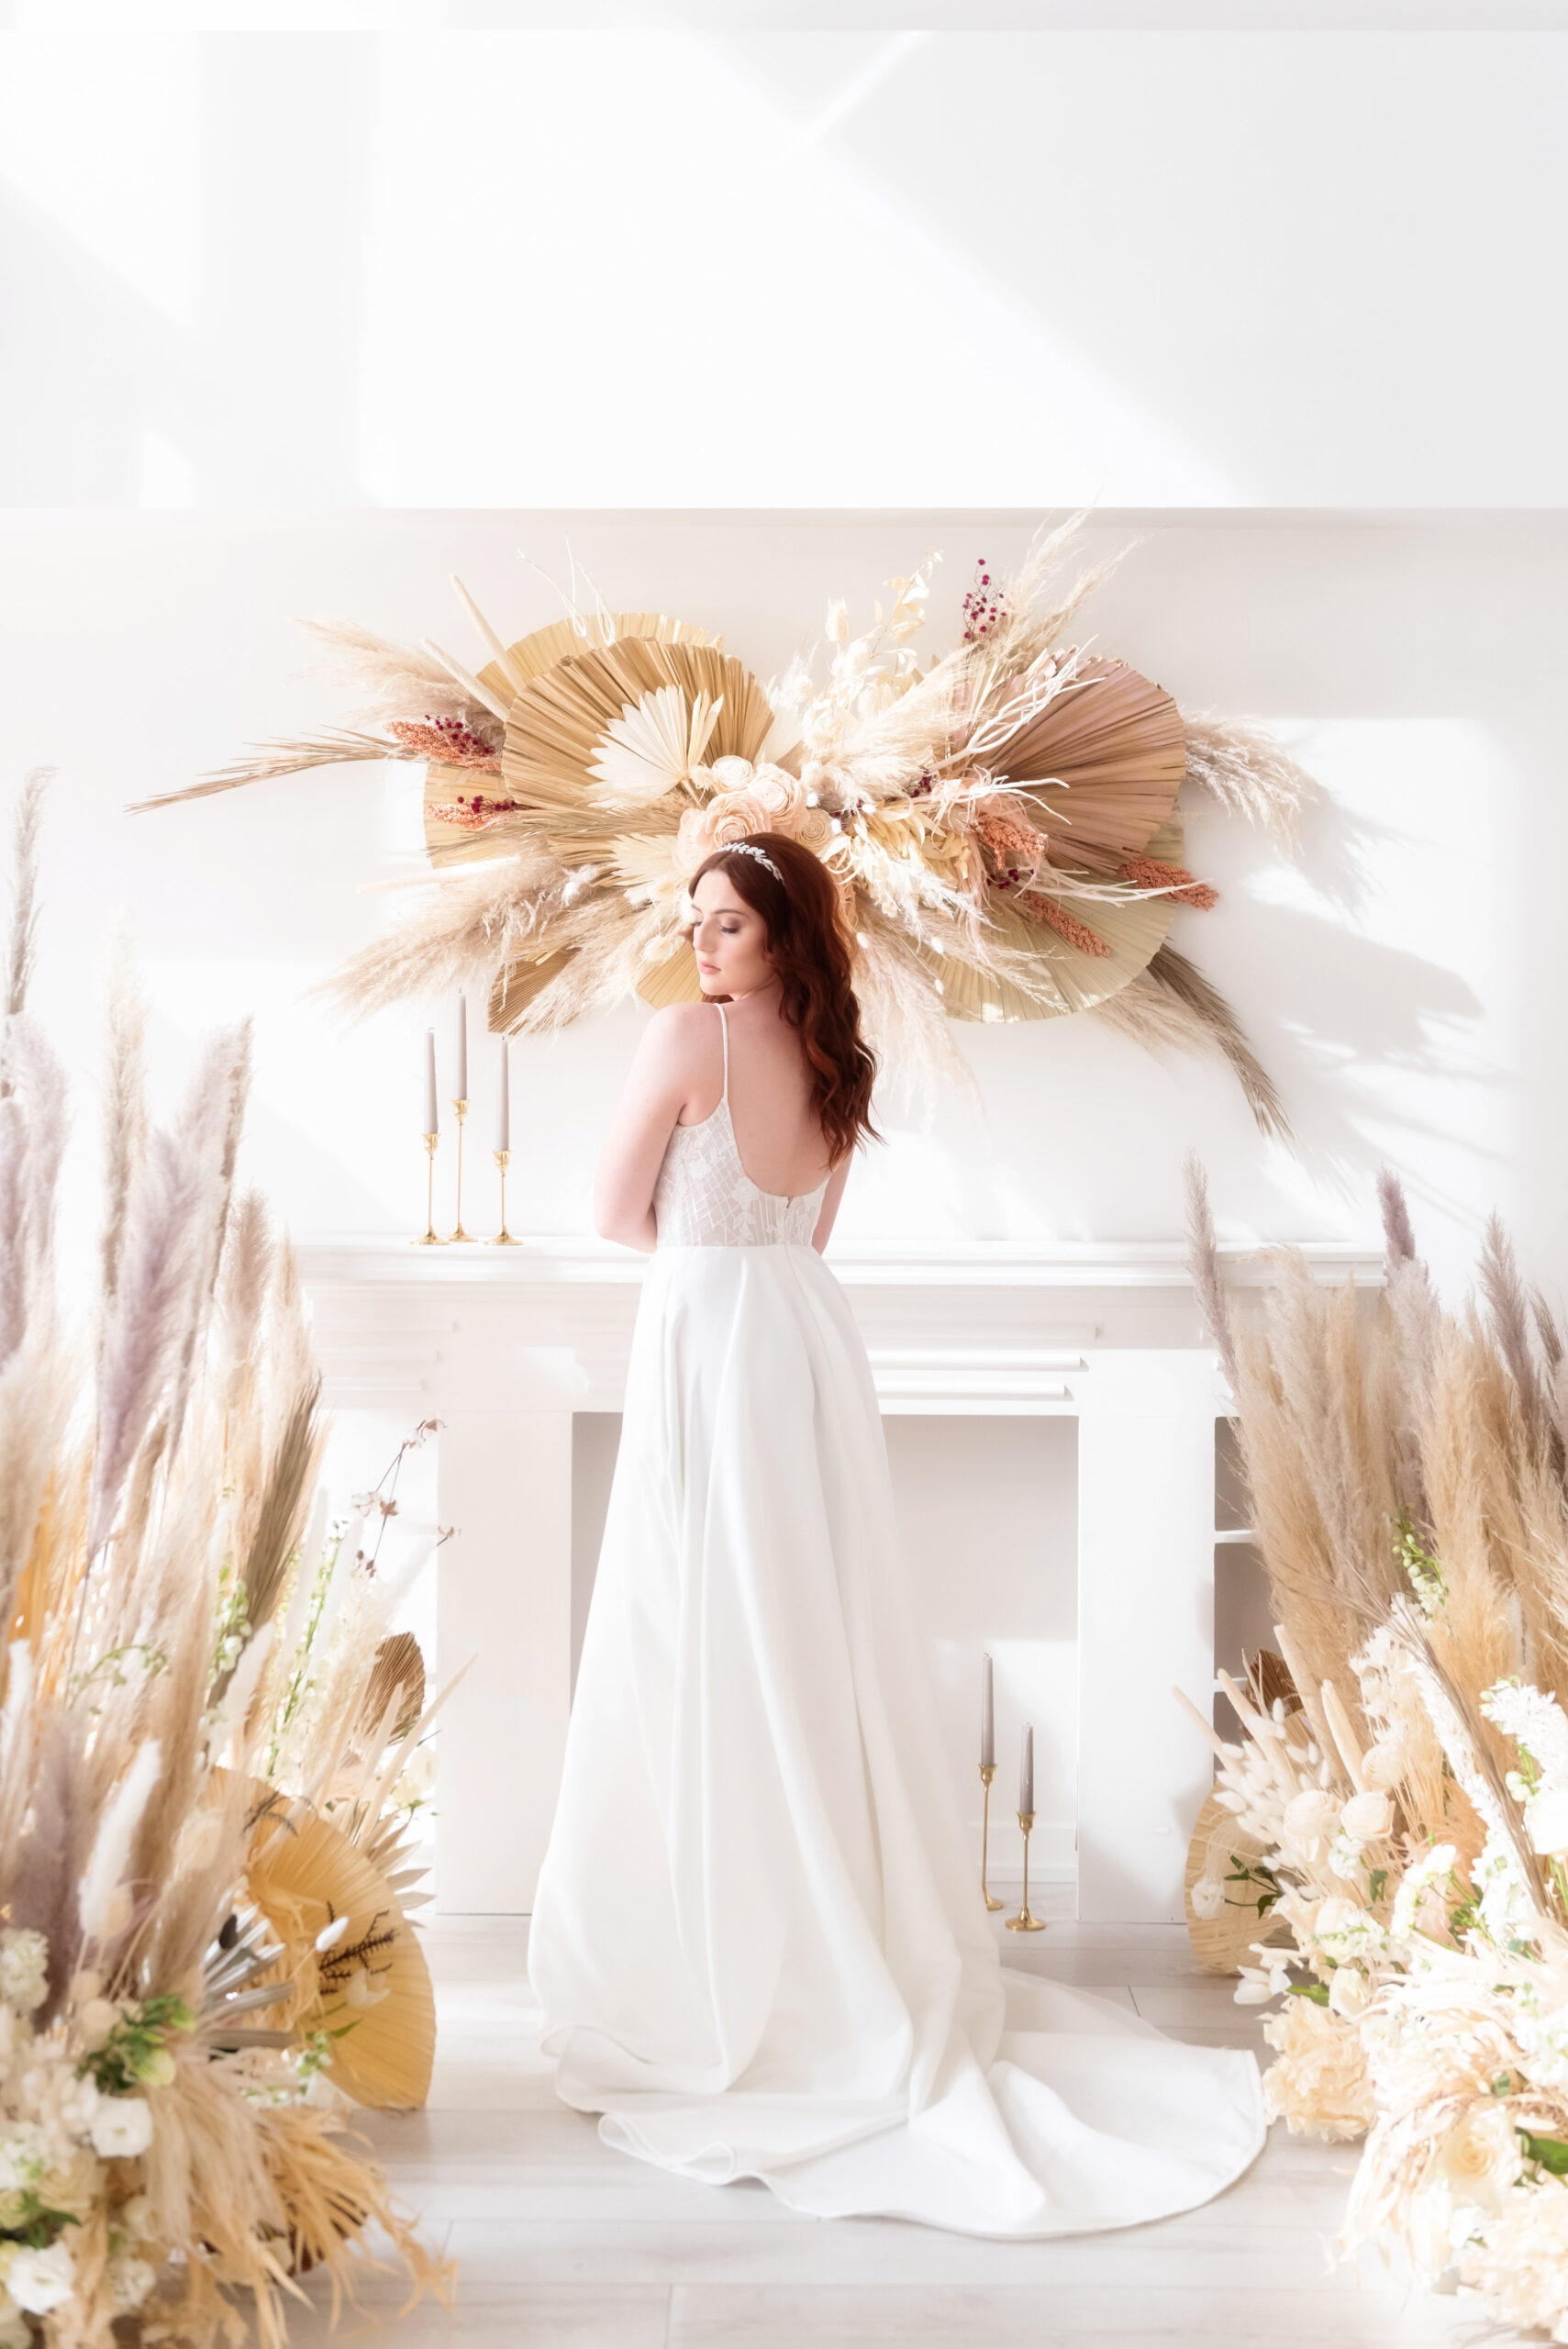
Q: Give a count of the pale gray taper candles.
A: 5